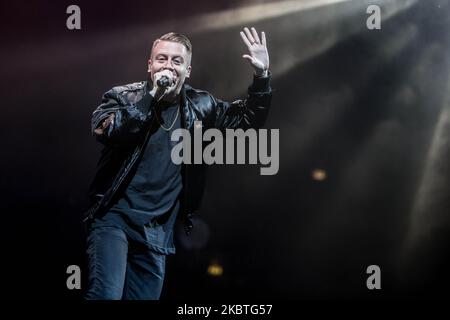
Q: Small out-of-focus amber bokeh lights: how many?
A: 2